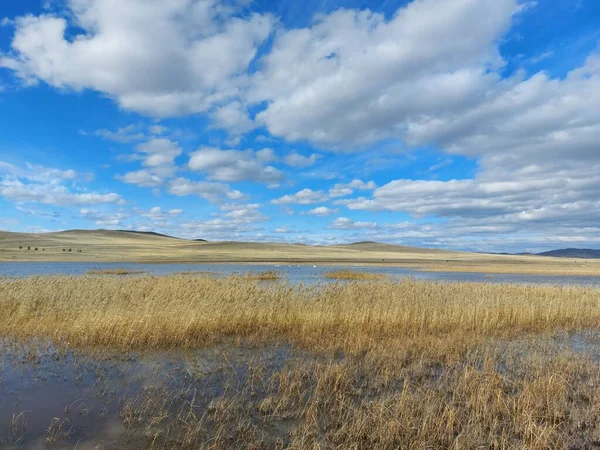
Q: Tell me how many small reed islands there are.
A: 3